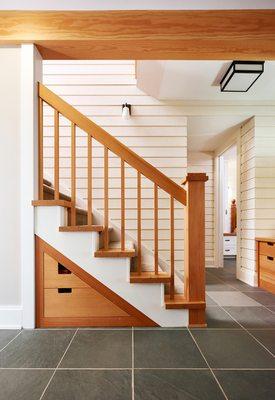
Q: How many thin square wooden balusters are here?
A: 9